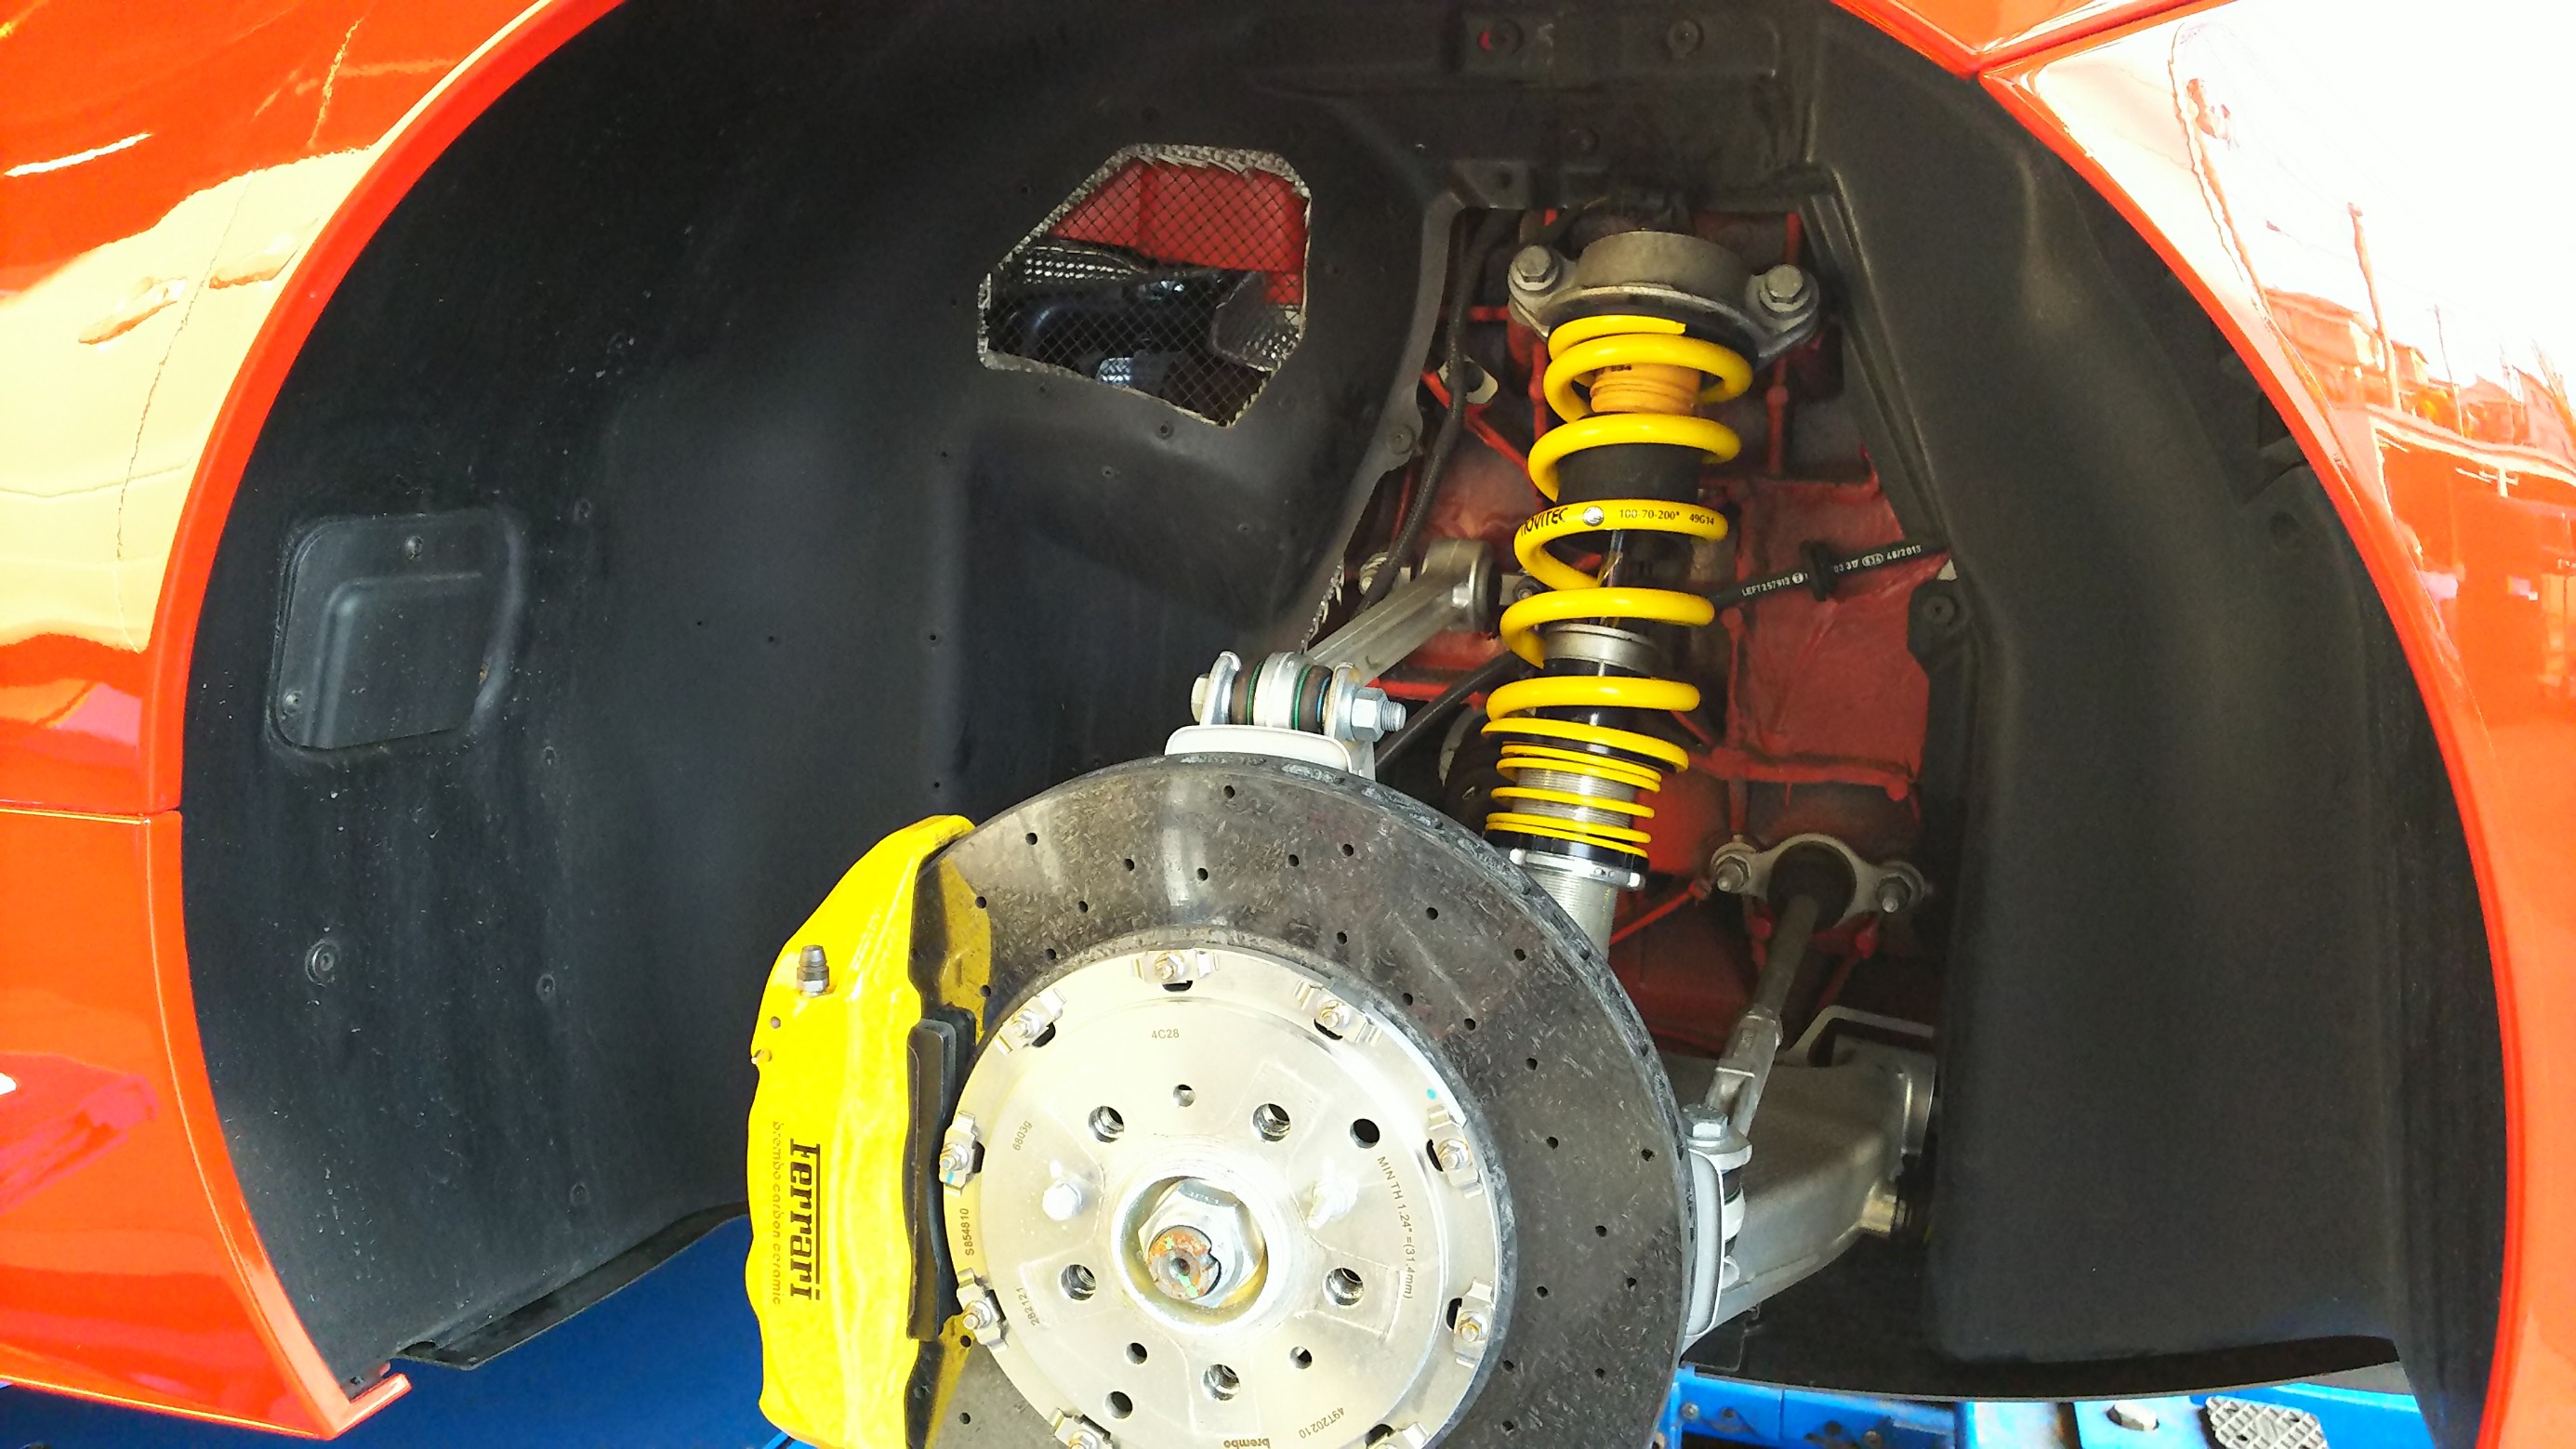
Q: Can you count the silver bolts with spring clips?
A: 9